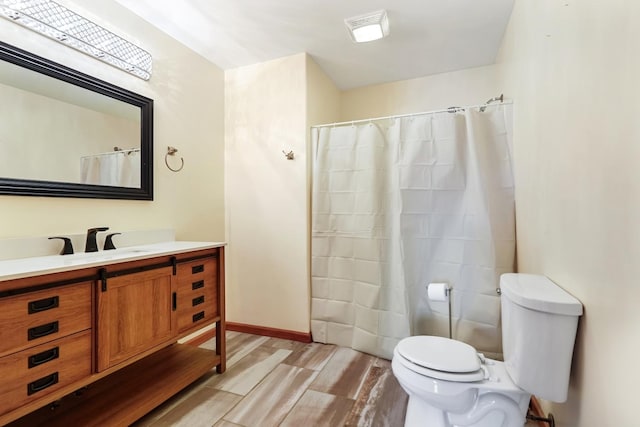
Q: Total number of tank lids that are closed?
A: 1